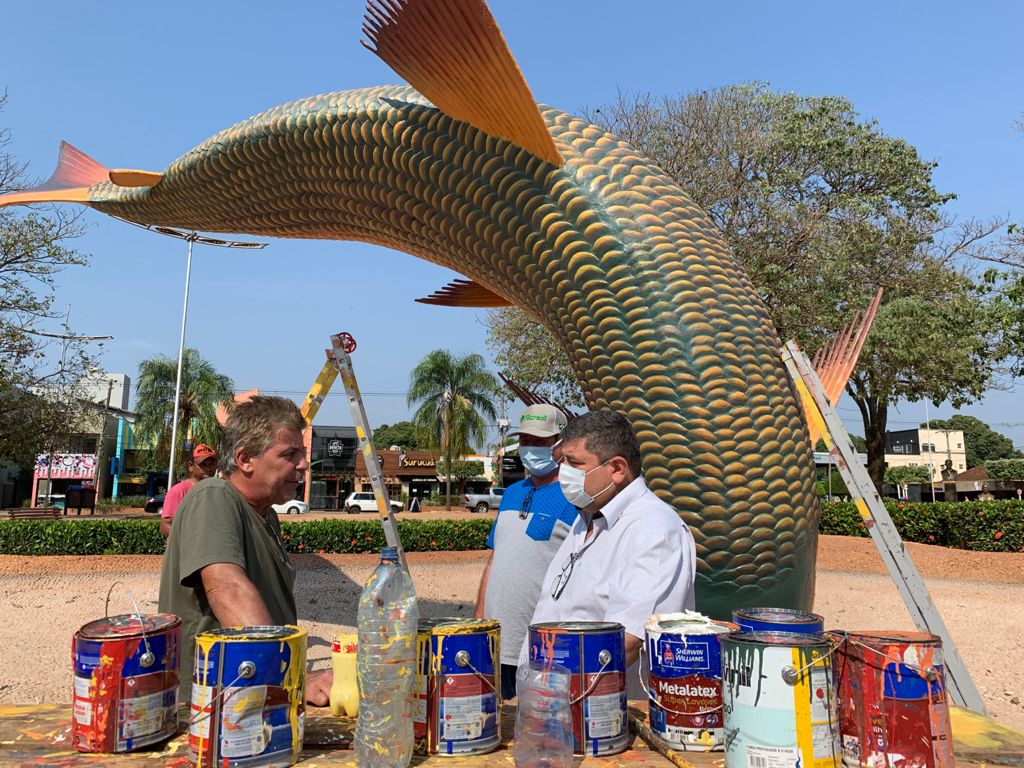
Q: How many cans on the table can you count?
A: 8